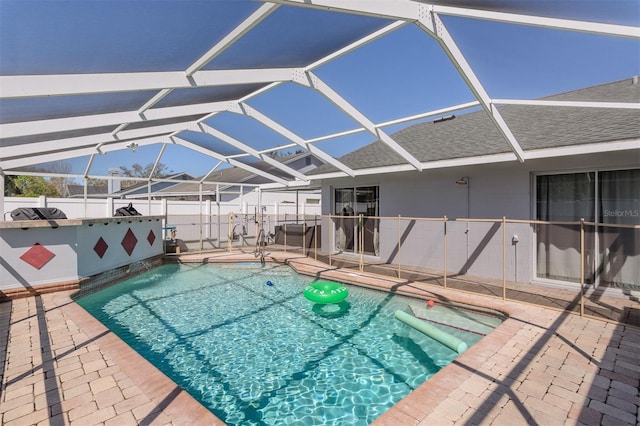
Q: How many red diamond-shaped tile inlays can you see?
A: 4